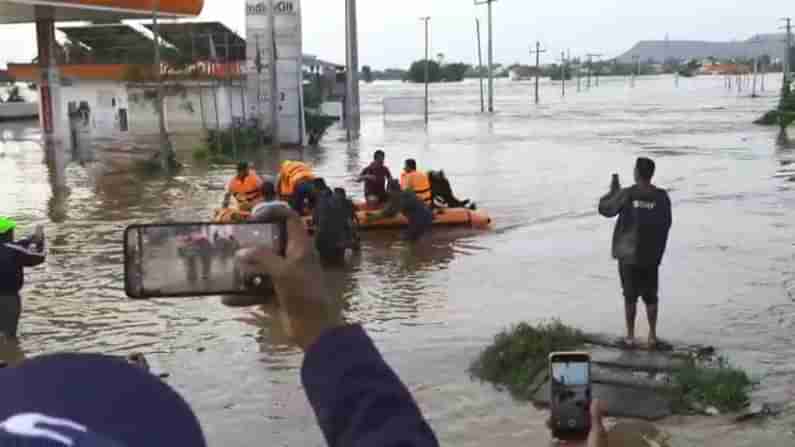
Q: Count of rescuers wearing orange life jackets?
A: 3